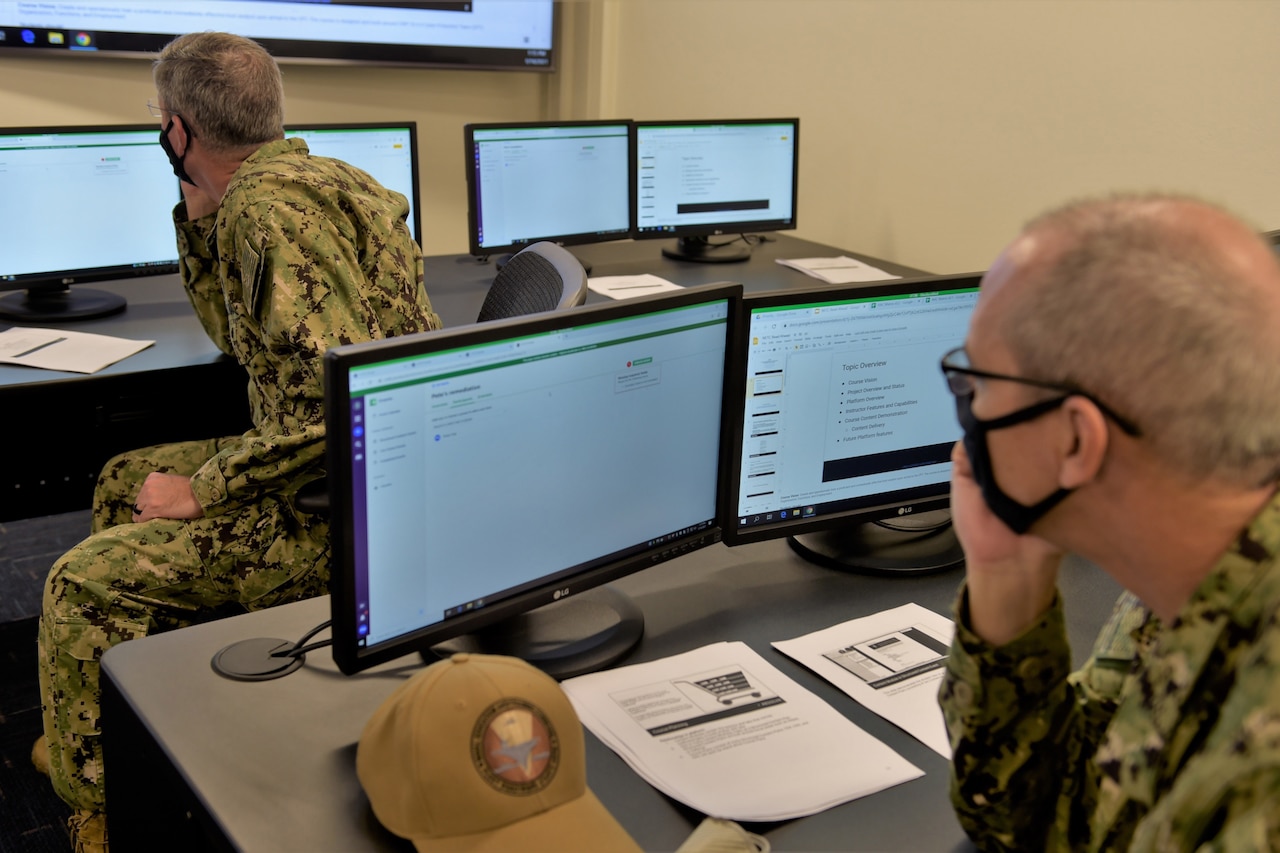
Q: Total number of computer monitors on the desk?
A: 6